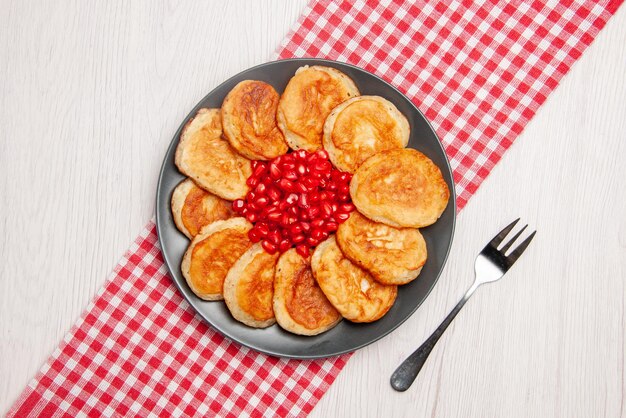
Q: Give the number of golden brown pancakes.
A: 11